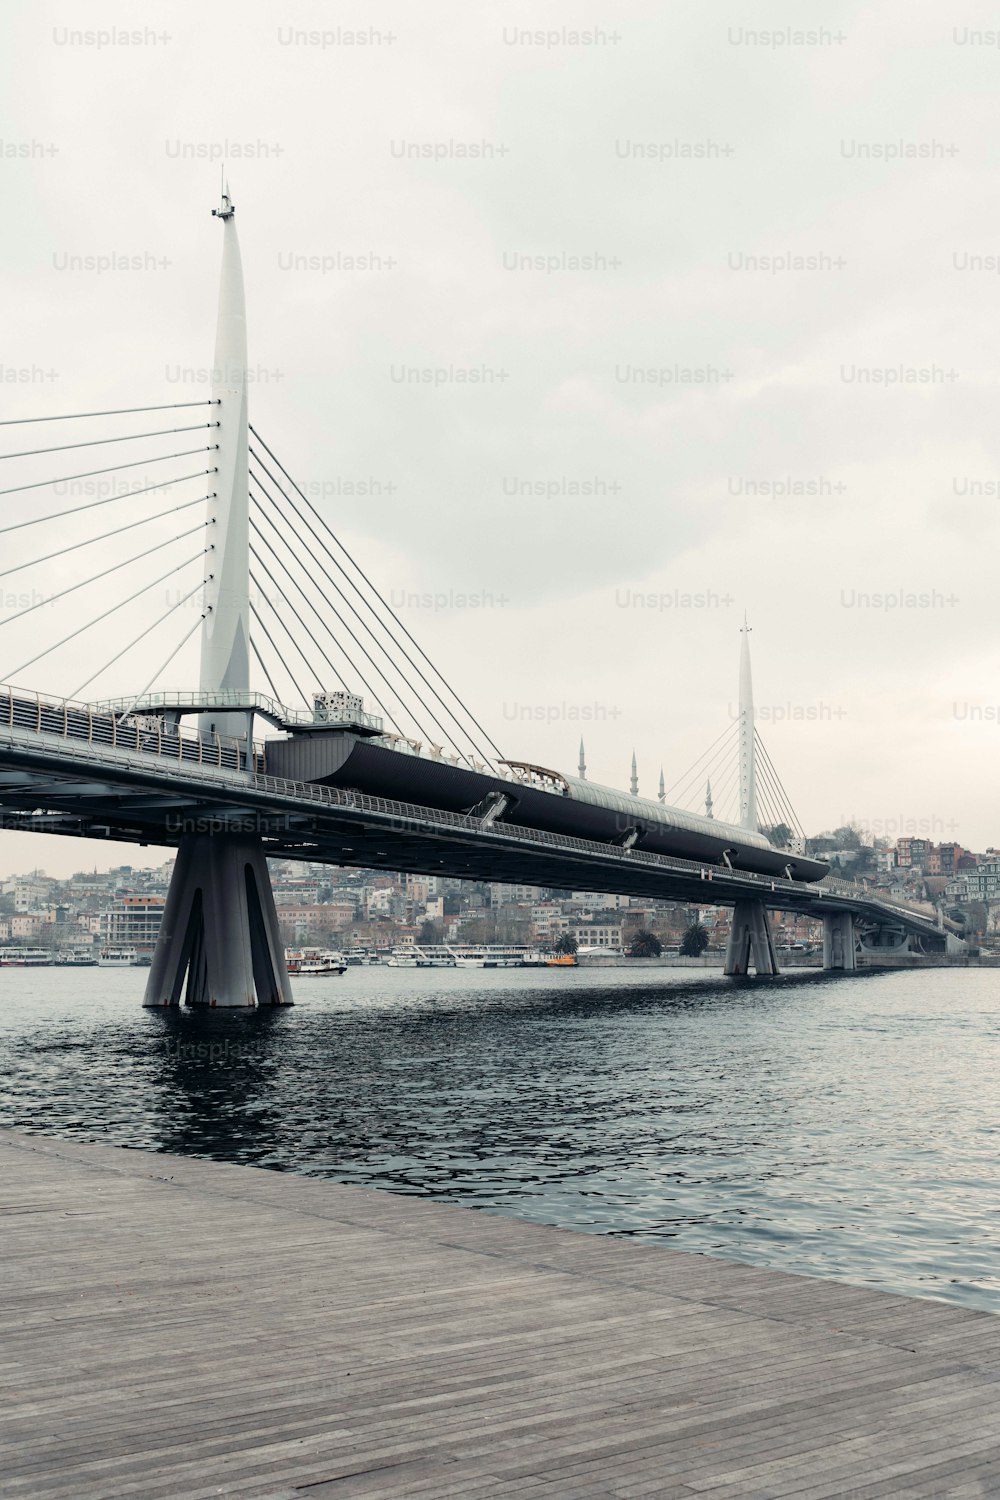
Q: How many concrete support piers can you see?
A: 3